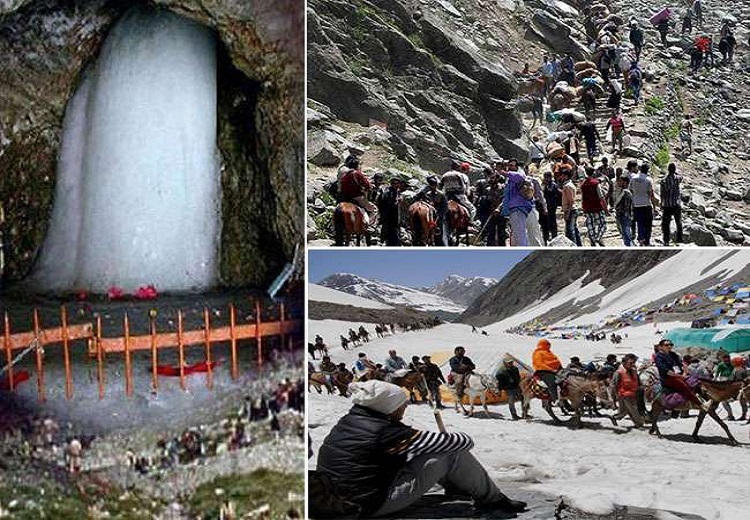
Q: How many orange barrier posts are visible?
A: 11